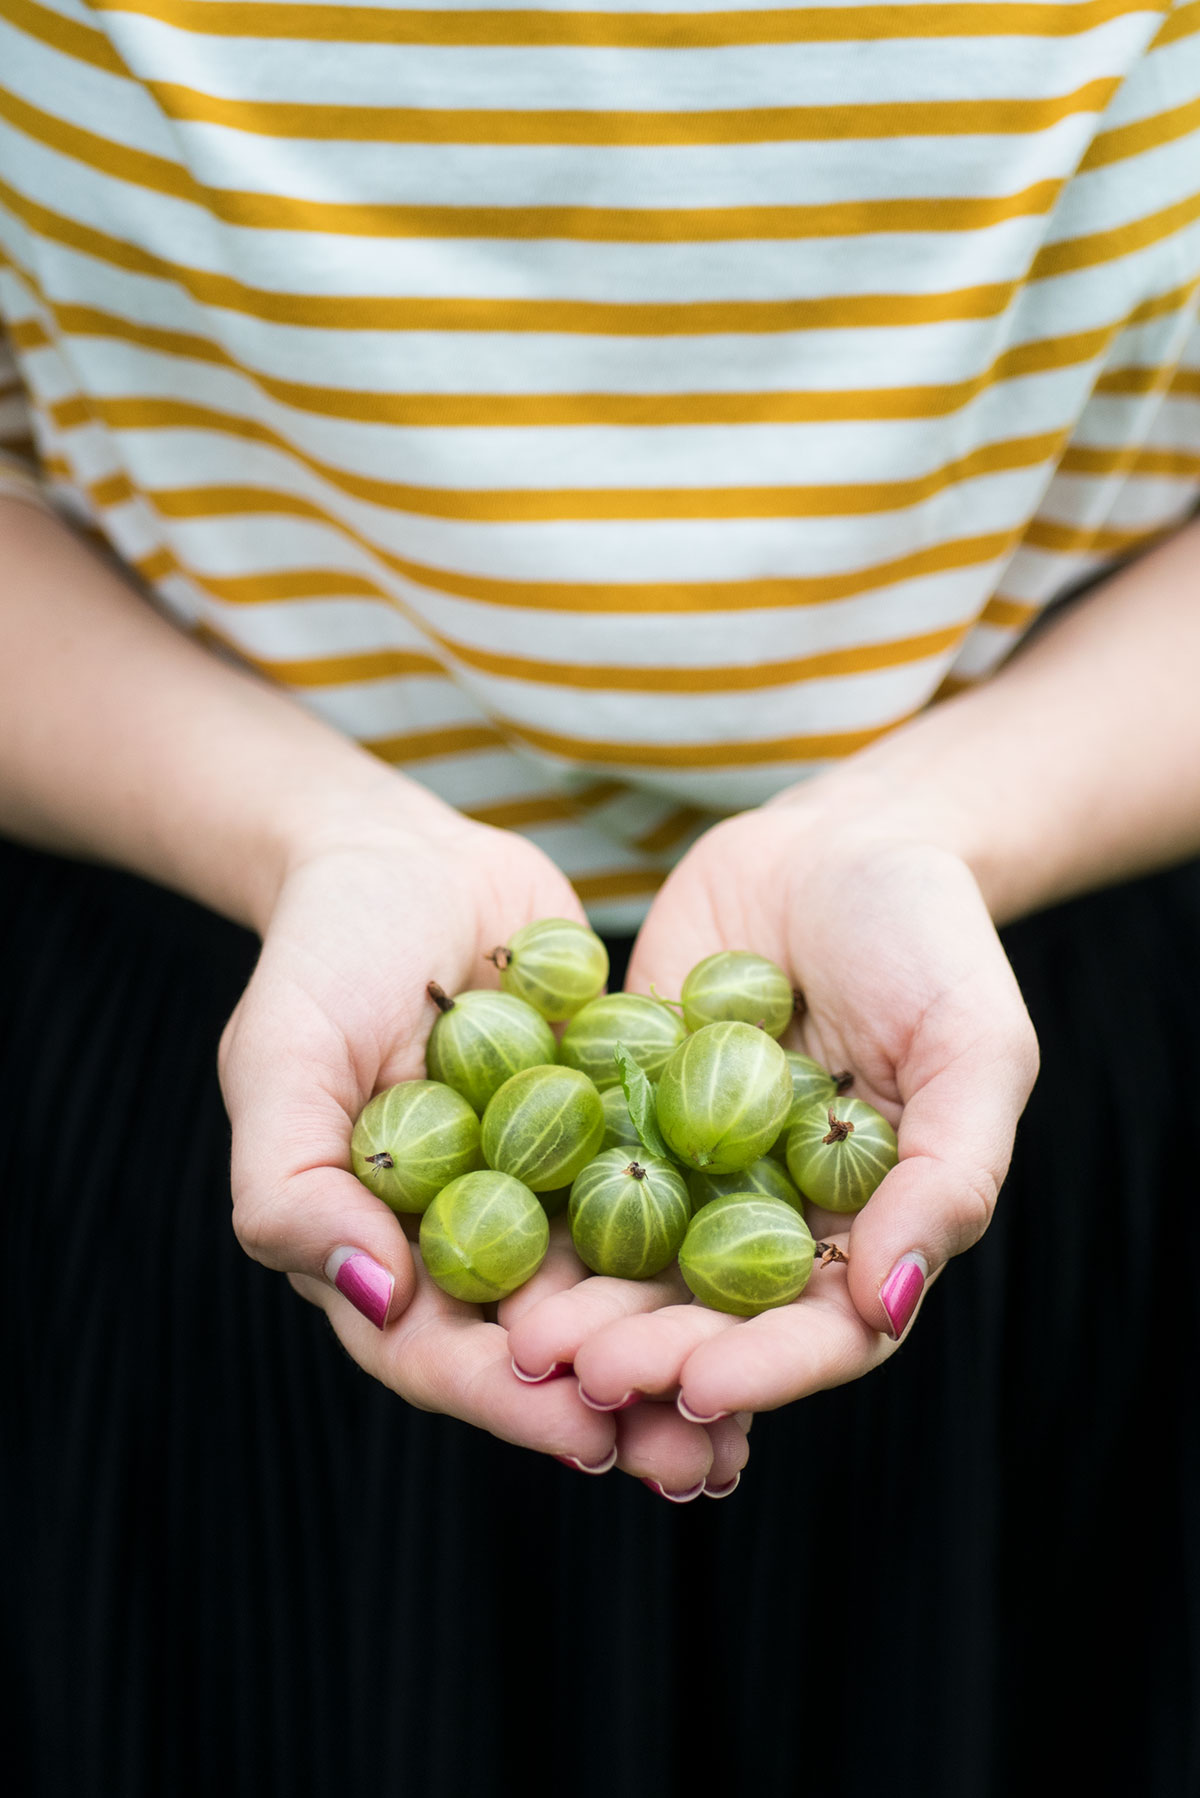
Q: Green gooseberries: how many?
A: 14